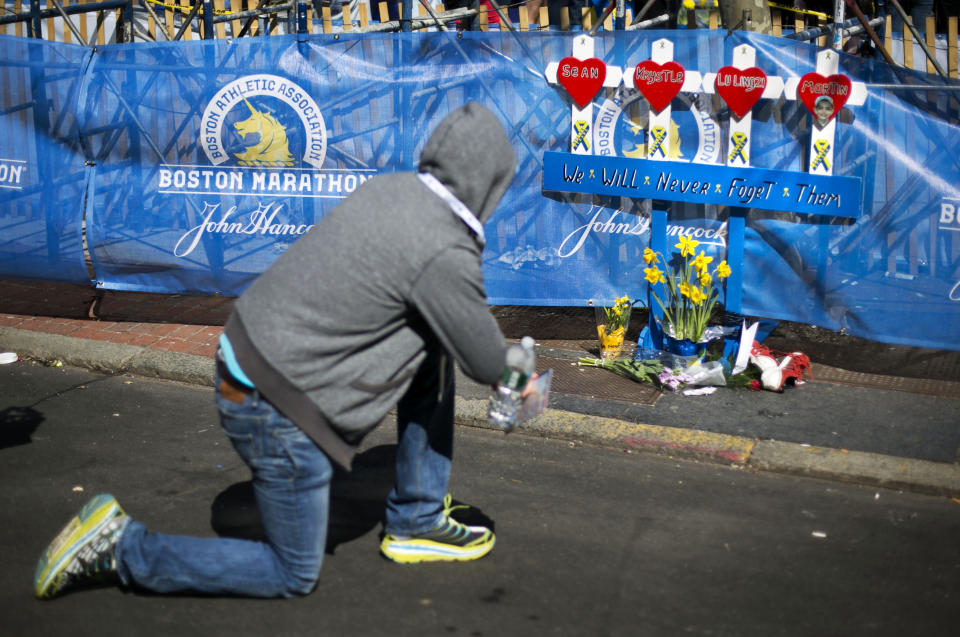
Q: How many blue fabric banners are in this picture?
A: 2